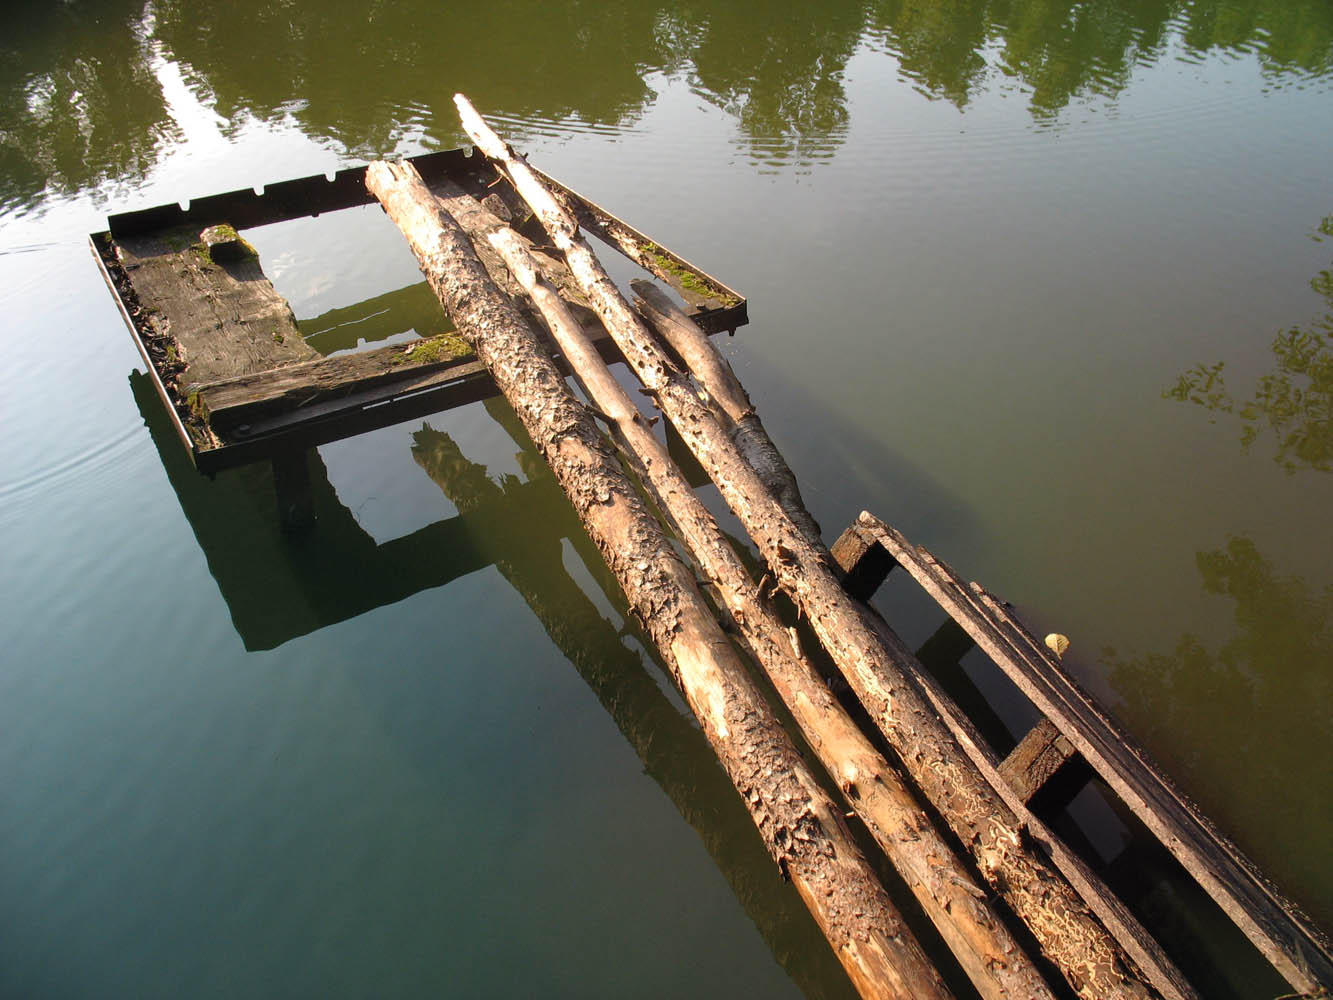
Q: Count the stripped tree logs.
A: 4